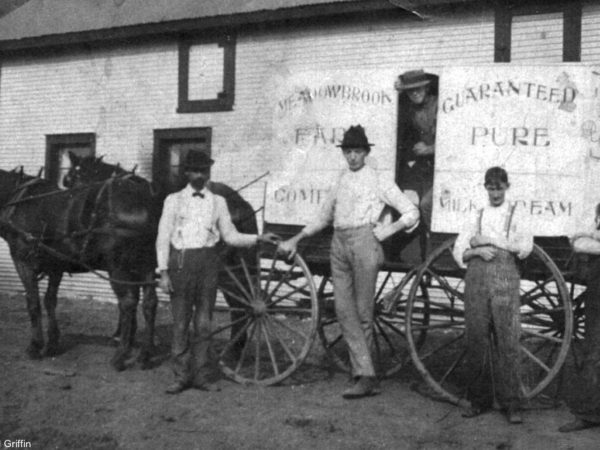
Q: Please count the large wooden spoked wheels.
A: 4